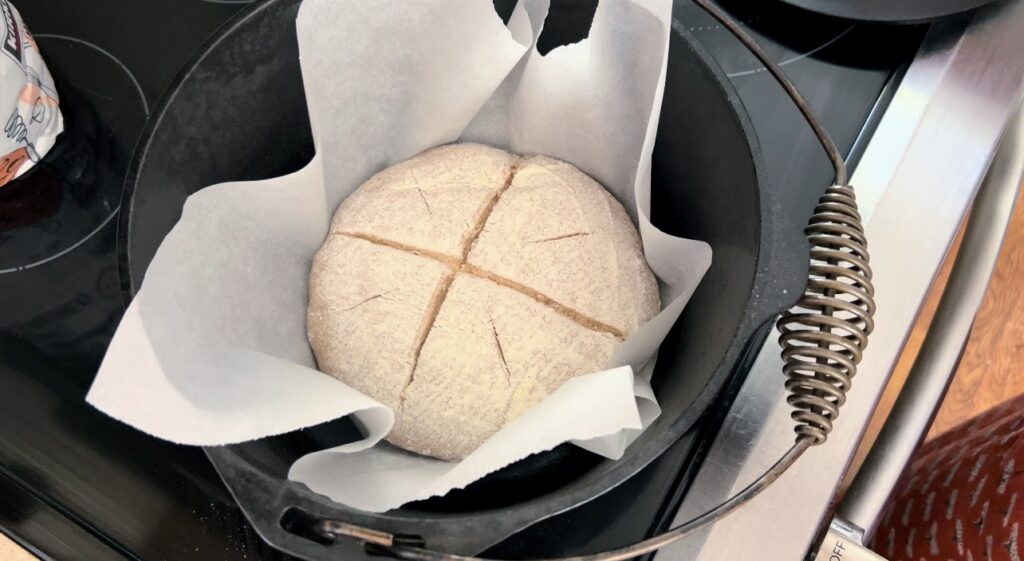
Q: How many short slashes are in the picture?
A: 4